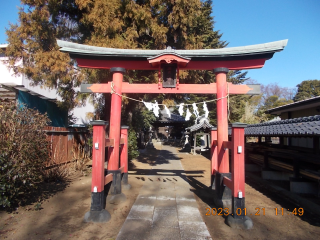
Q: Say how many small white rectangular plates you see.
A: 4